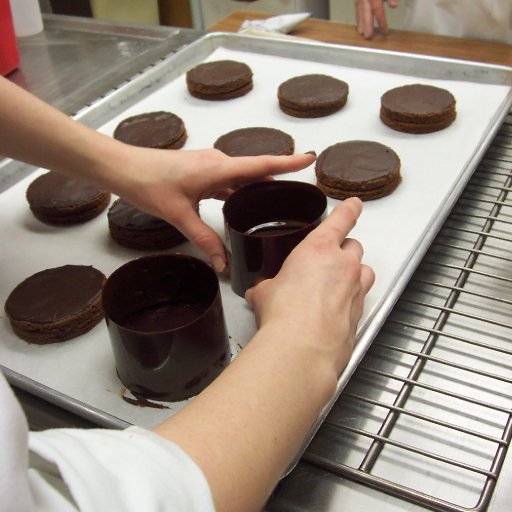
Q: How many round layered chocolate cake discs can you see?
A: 9